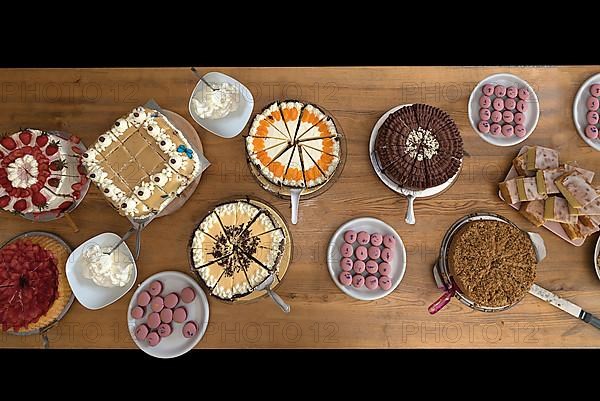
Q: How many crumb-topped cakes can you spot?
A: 1